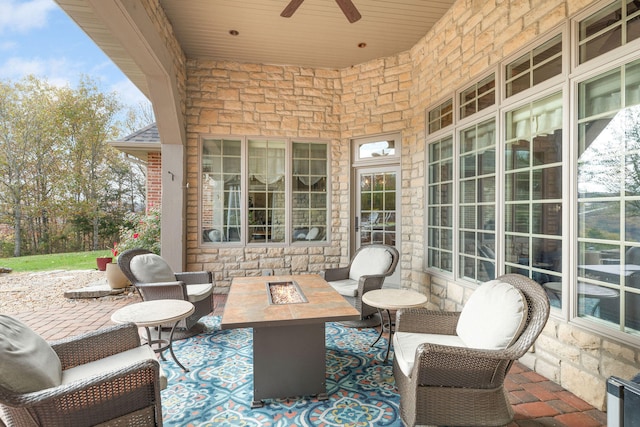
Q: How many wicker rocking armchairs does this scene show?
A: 4